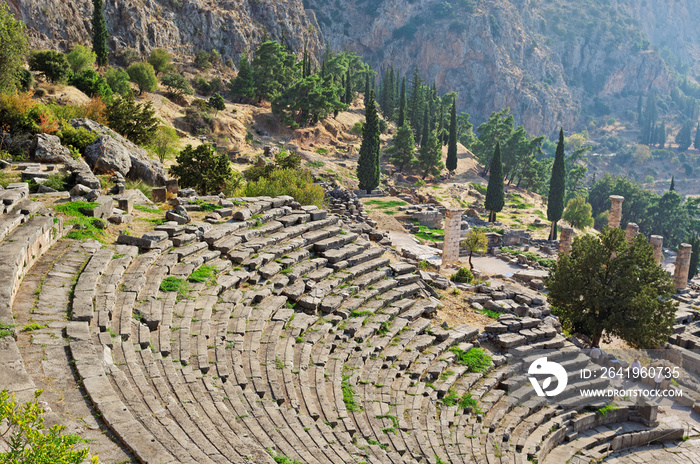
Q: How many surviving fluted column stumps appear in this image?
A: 5